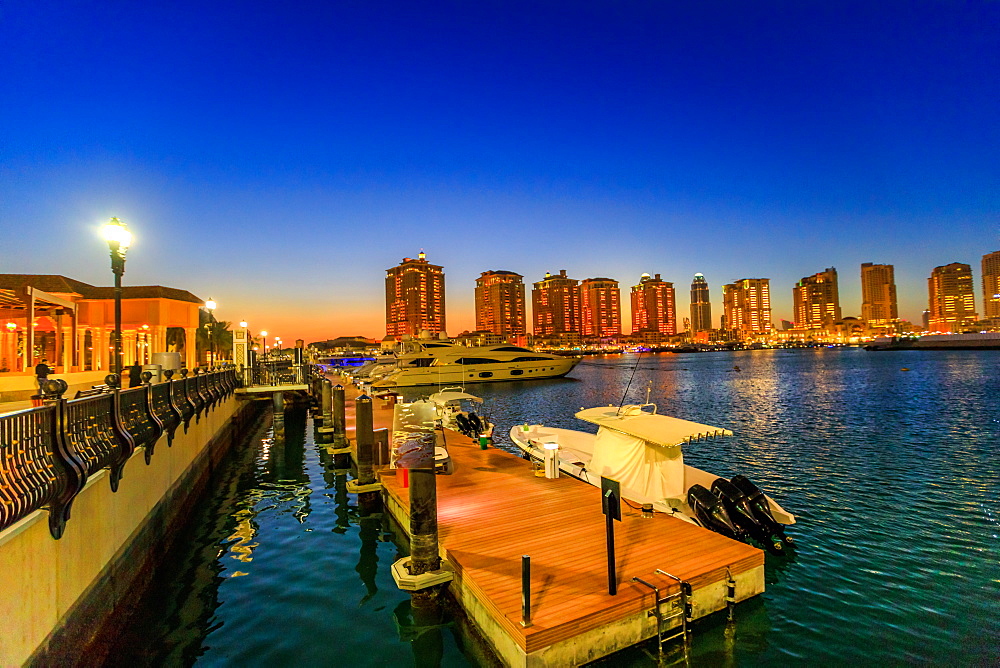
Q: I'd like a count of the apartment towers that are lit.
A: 11